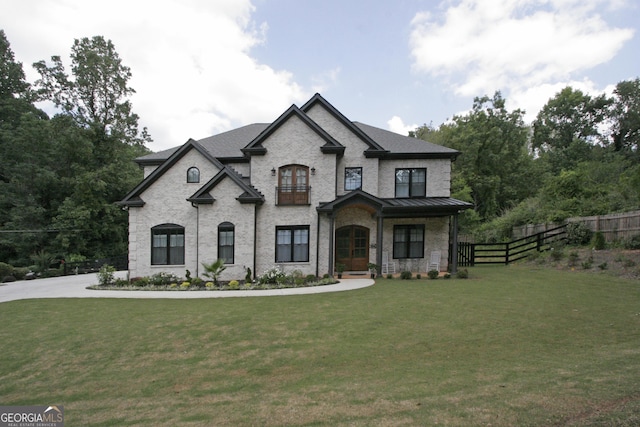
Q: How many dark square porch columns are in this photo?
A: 3